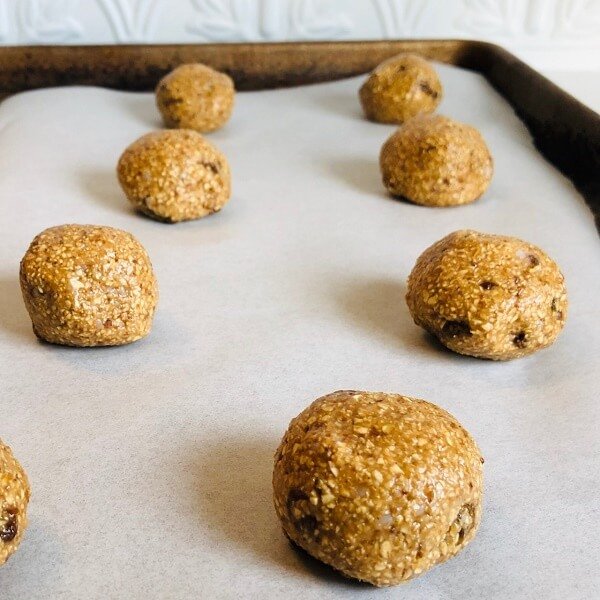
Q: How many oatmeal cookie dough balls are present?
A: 8